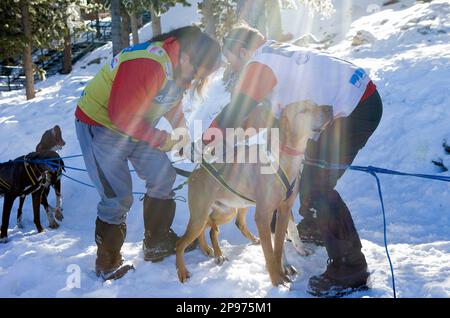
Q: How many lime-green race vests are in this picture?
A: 1